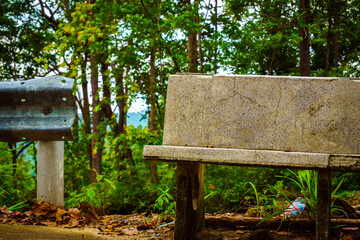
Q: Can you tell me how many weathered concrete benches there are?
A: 1